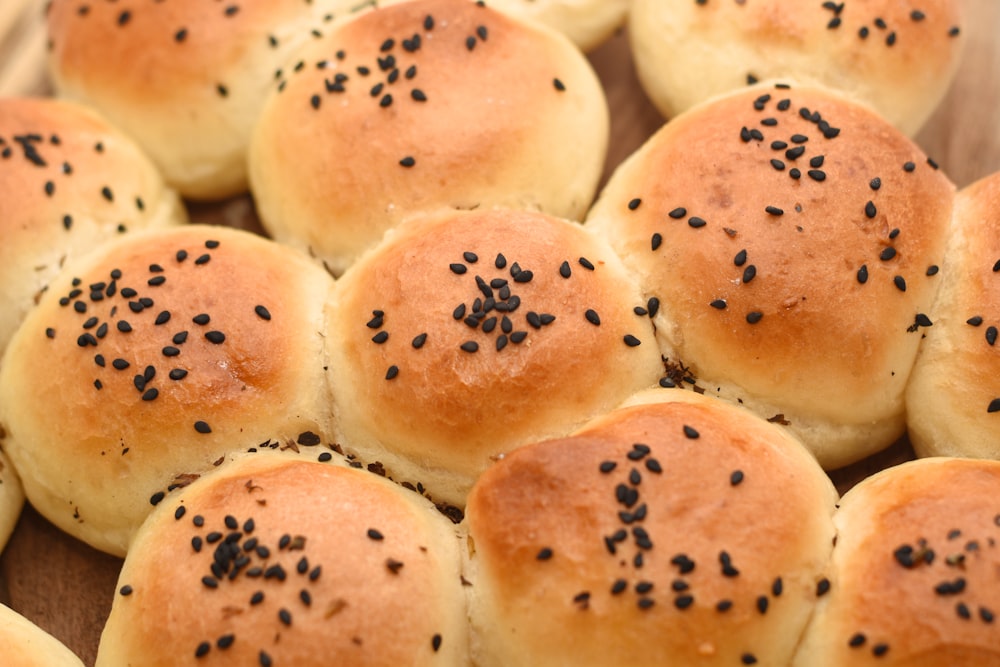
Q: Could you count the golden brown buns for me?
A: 14